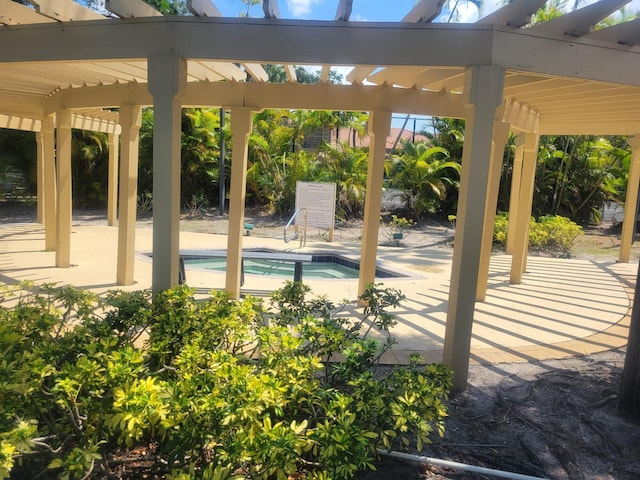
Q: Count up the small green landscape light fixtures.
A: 2